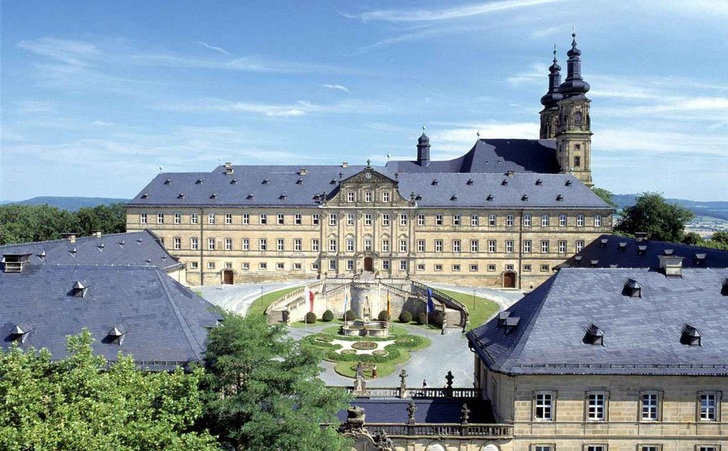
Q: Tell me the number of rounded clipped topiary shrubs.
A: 6